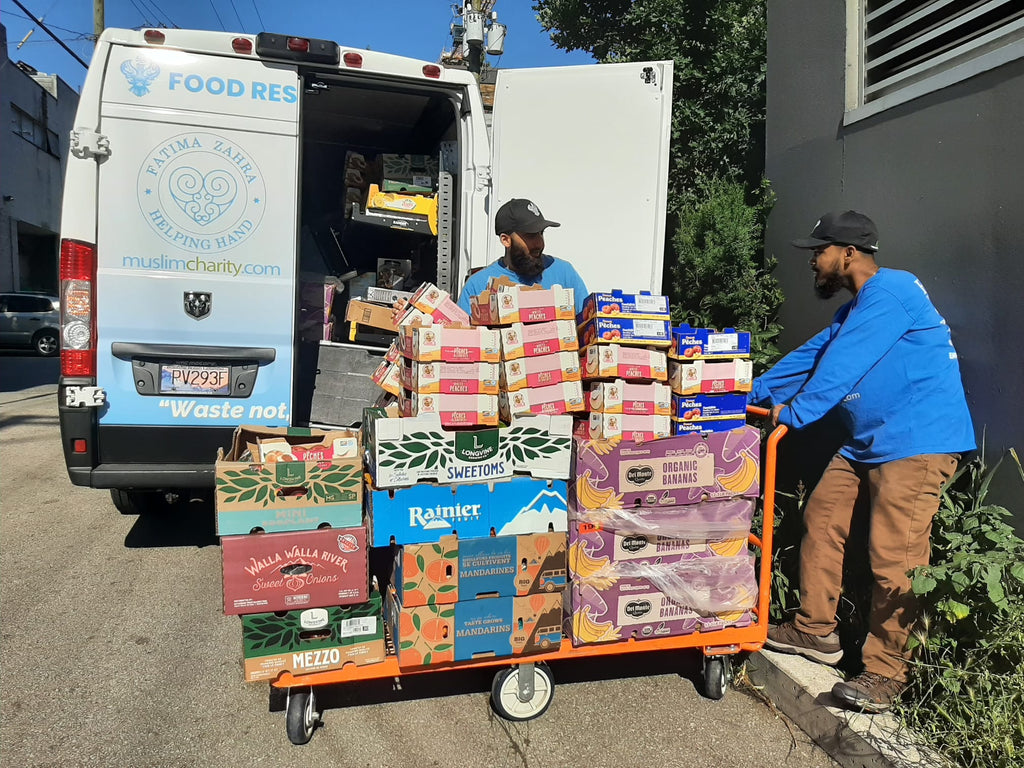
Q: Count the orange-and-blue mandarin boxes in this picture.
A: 2